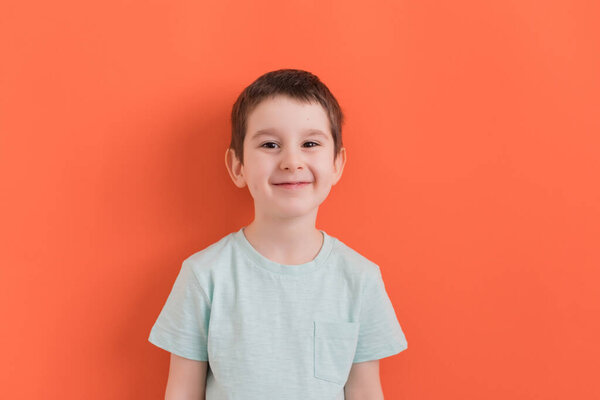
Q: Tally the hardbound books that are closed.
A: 0